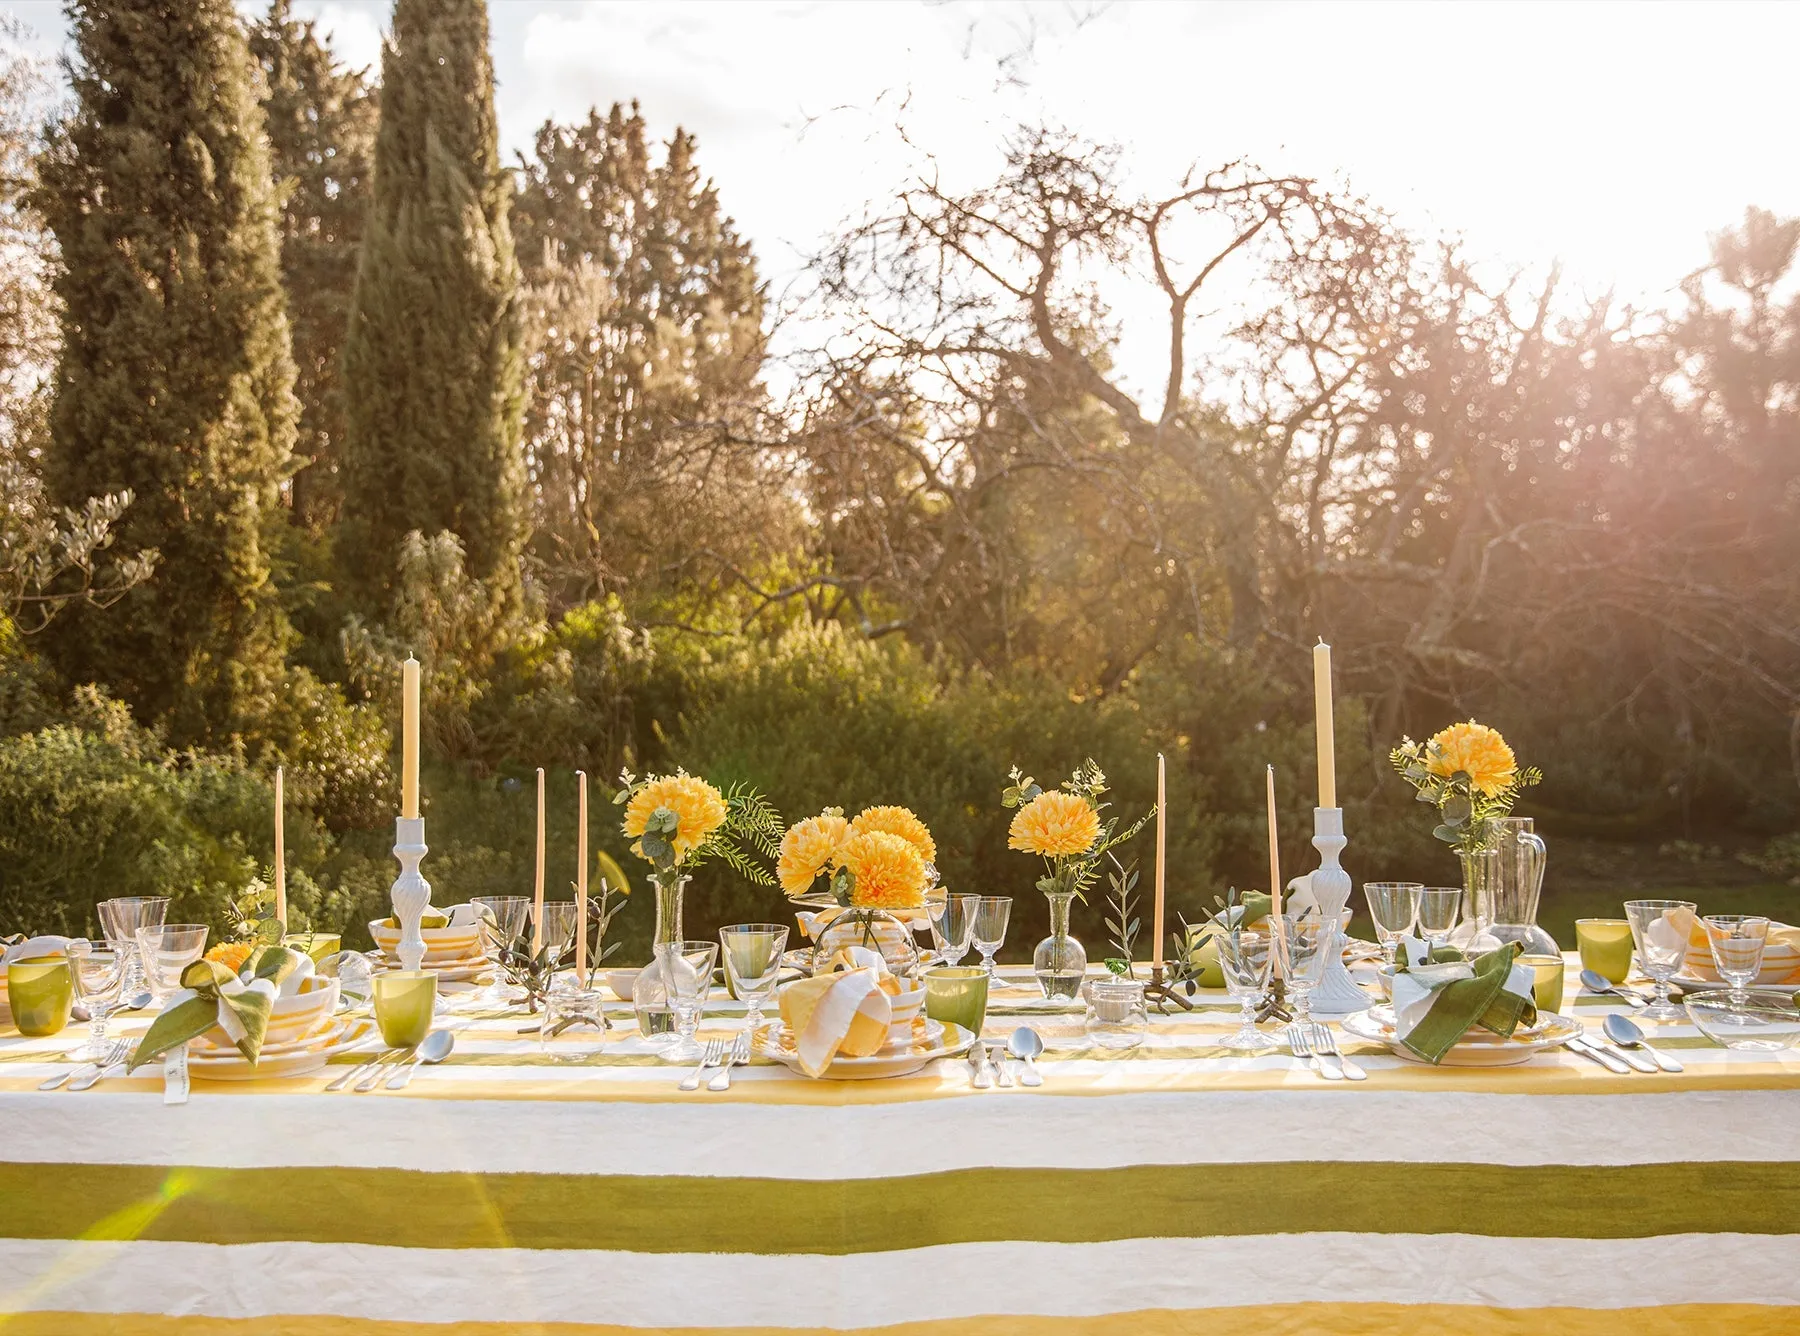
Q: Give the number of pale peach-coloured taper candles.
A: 5